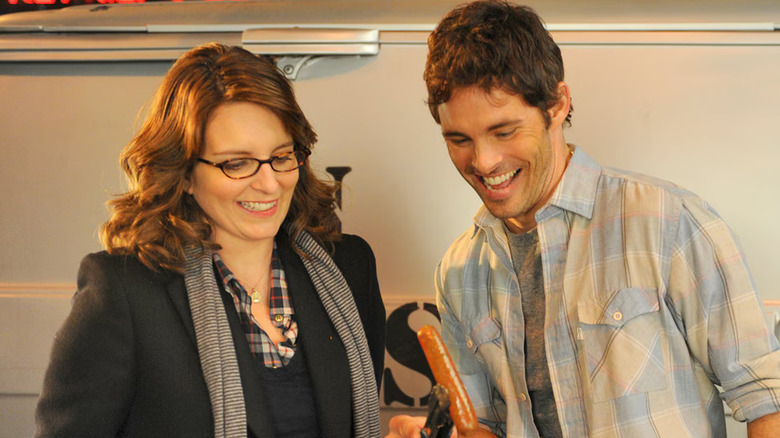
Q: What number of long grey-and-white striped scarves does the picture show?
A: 1